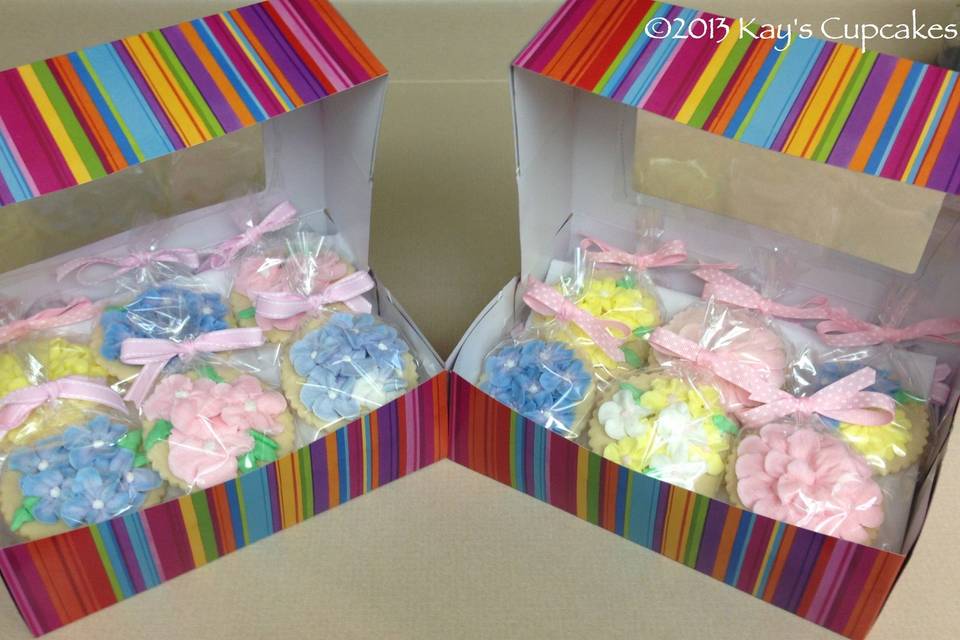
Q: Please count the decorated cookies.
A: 12